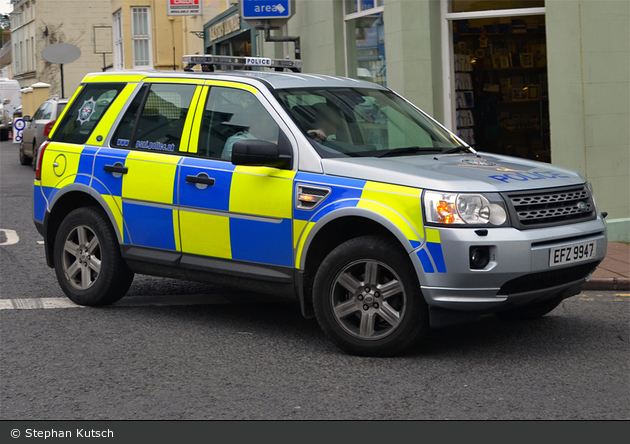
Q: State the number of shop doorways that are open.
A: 1